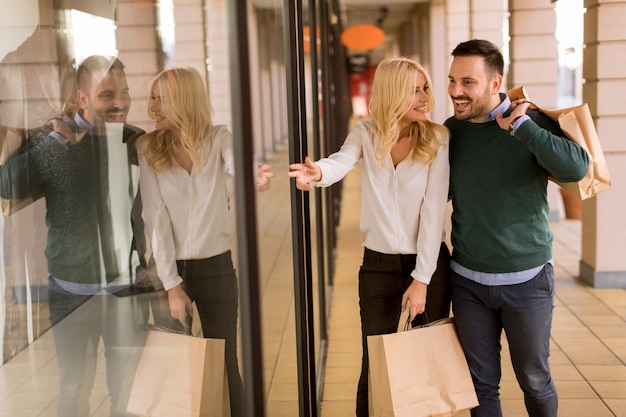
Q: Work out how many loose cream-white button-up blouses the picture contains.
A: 1